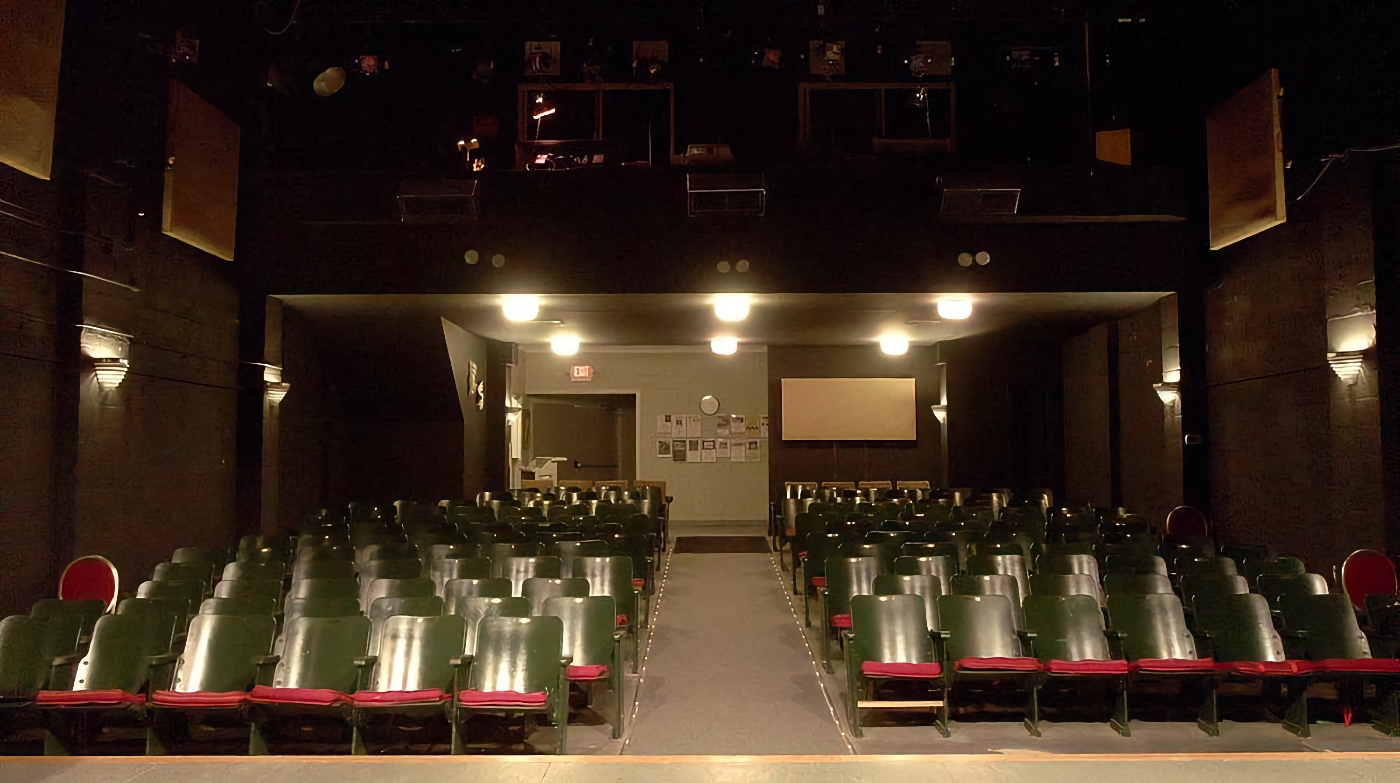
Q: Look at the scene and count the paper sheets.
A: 14